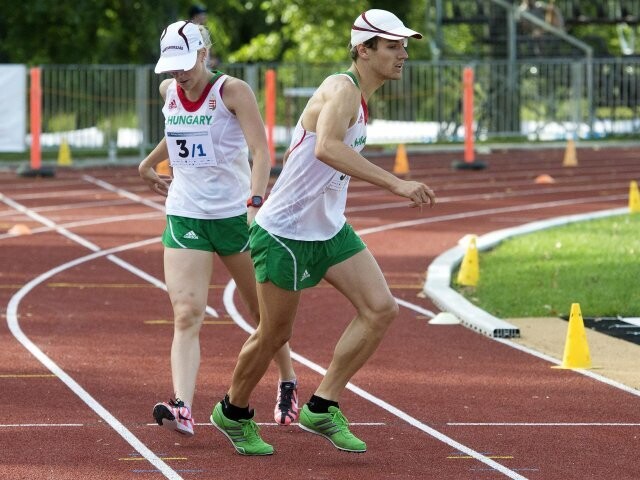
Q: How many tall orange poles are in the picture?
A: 3